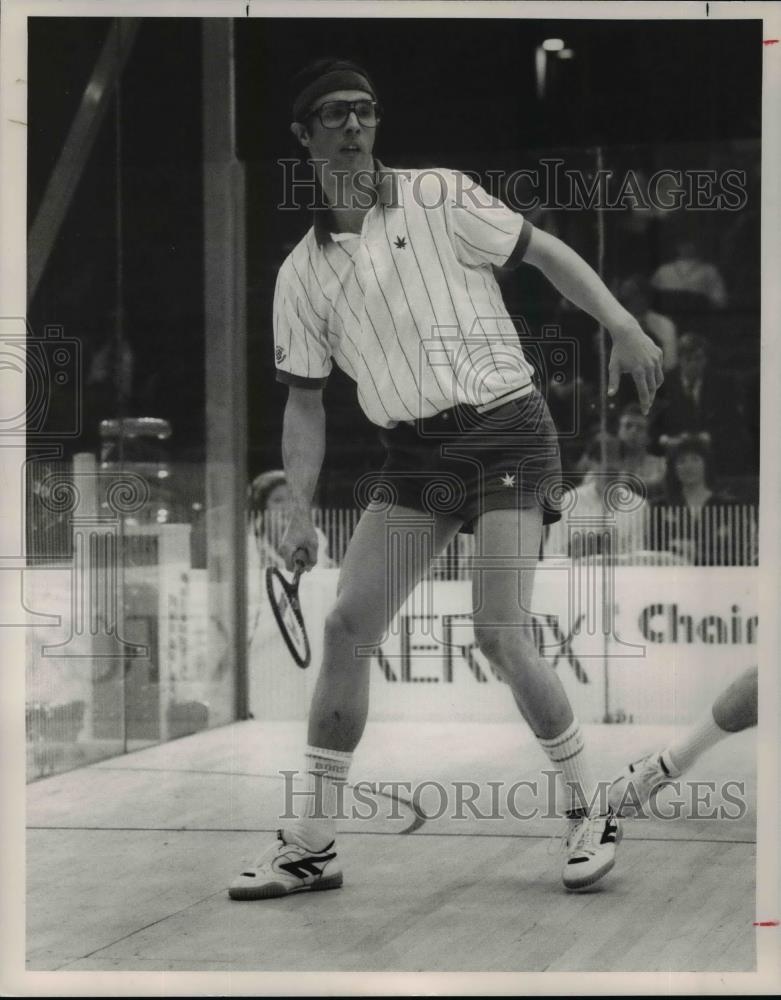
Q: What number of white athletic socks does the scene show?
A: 3